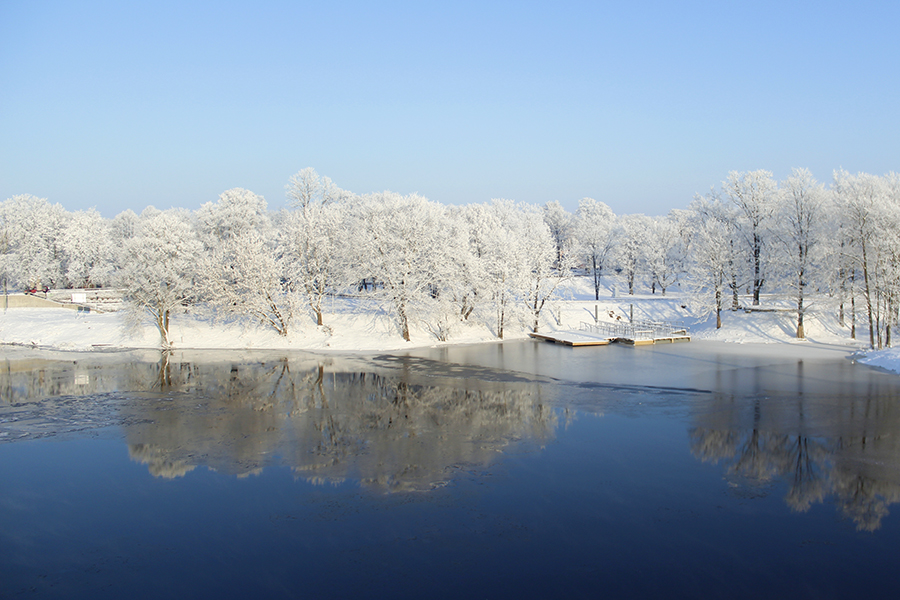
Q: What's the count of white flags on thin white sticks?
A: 0